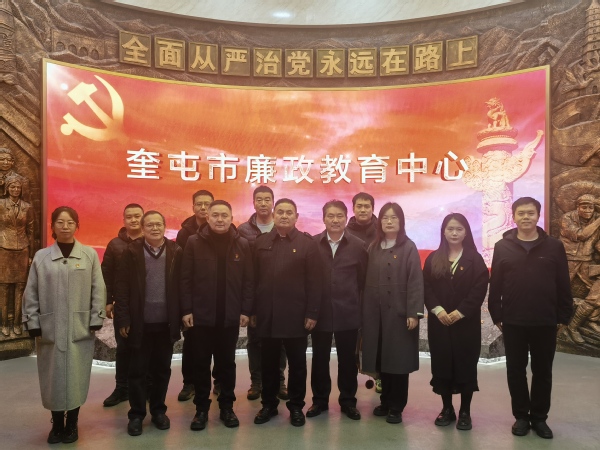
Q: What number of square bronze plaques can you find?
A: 11